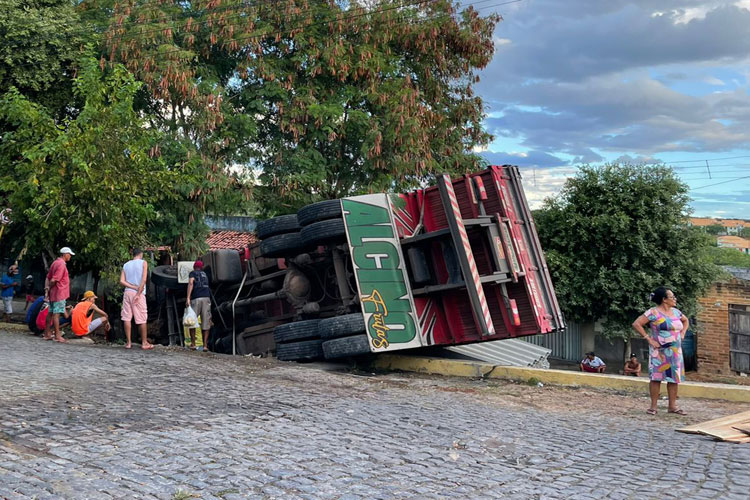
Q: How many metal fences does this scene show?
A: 1